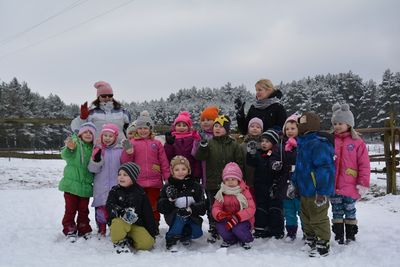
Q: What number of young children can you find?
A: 15